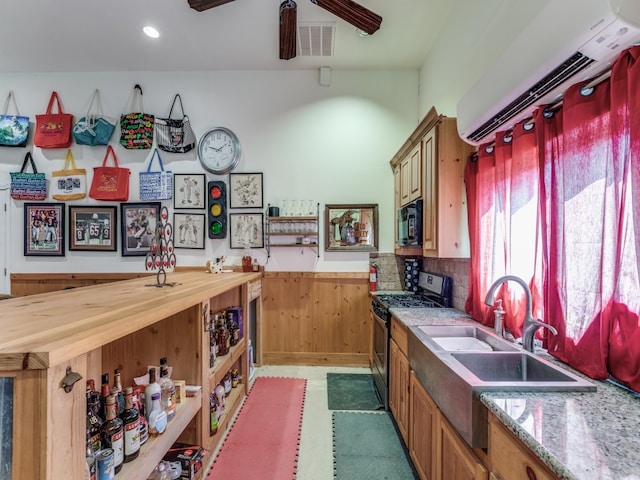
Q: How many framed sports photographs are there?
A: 3